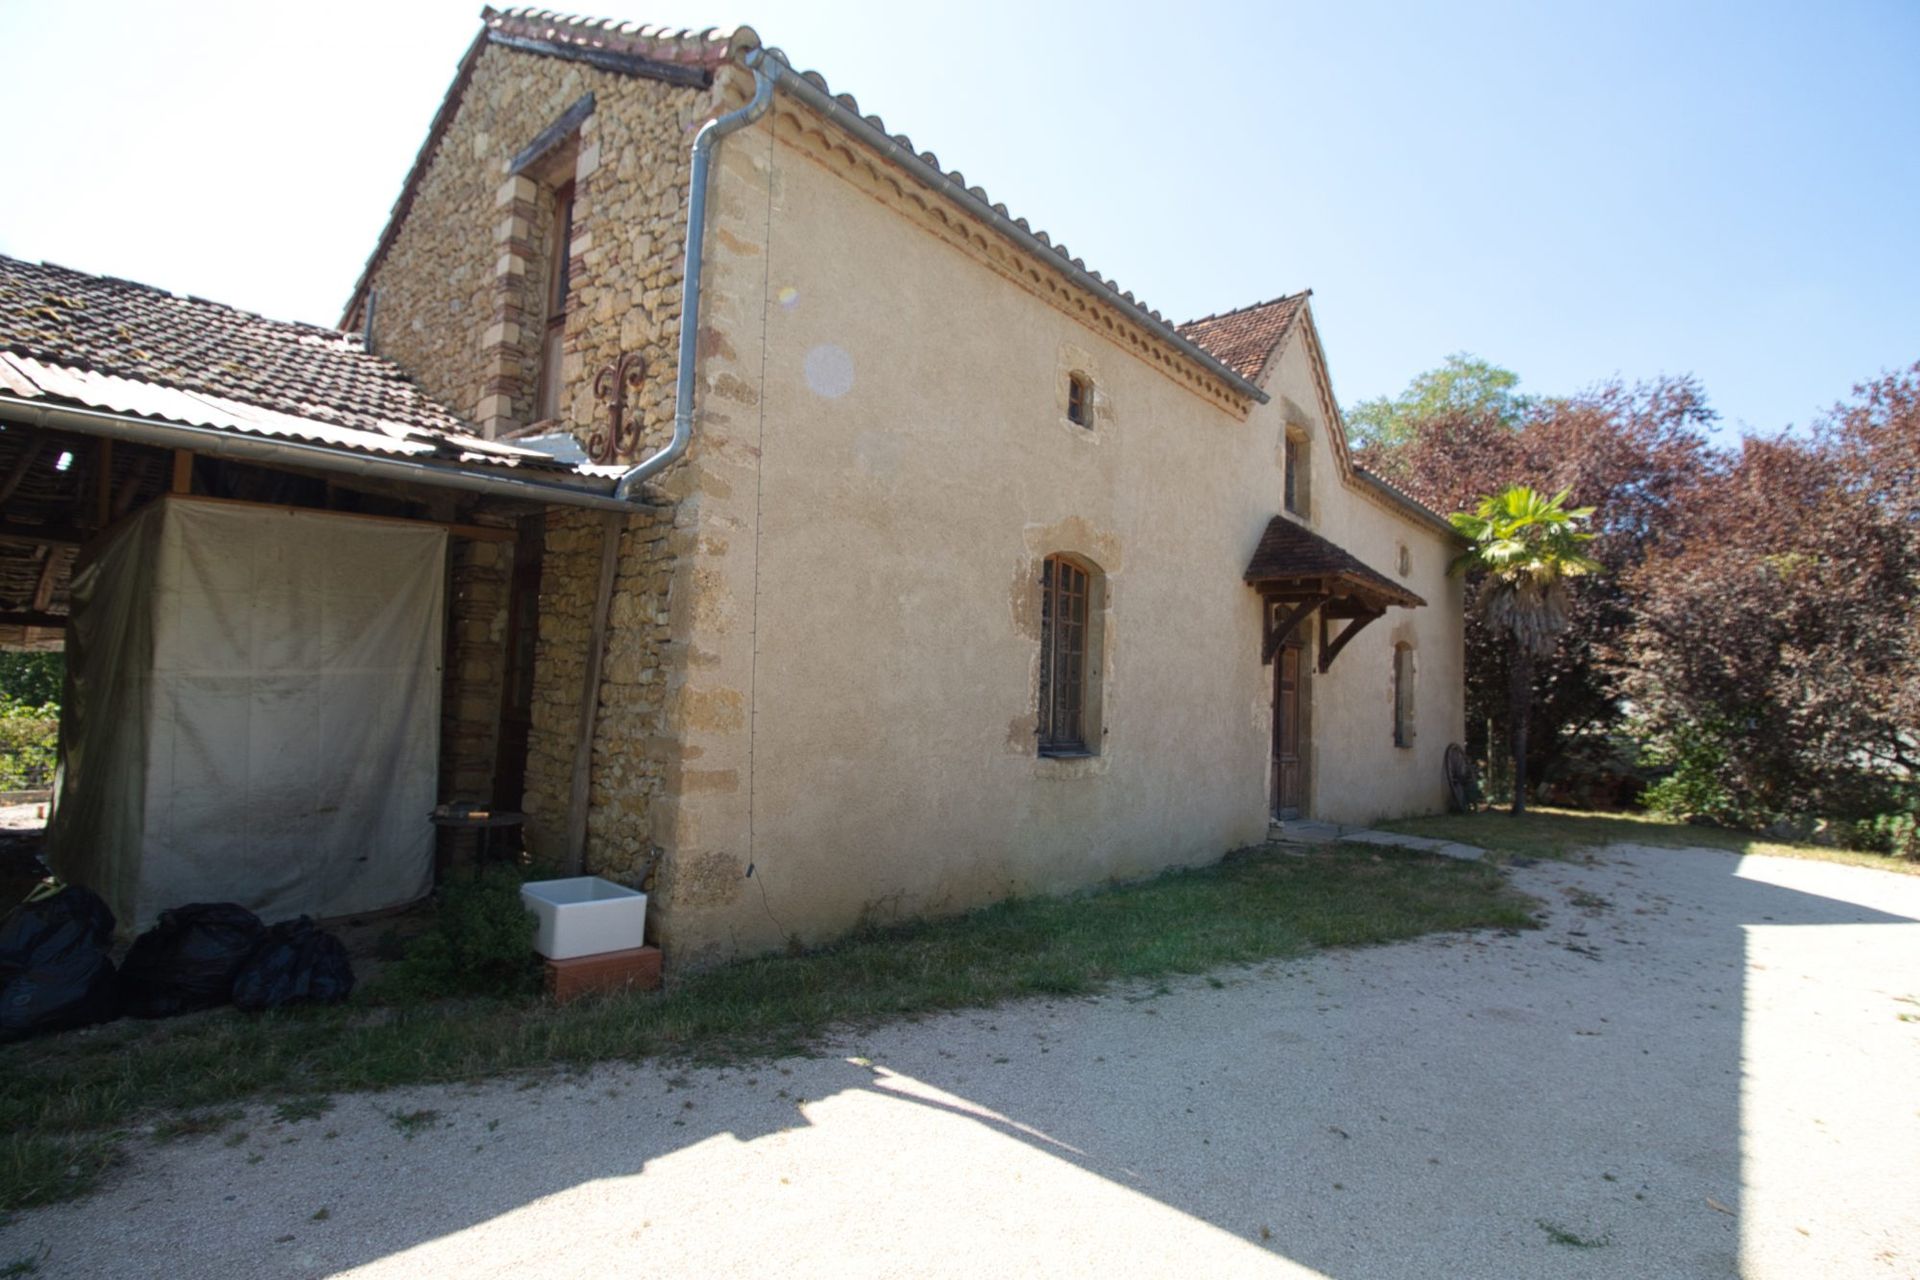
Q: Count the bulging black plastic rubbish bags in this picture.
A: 3